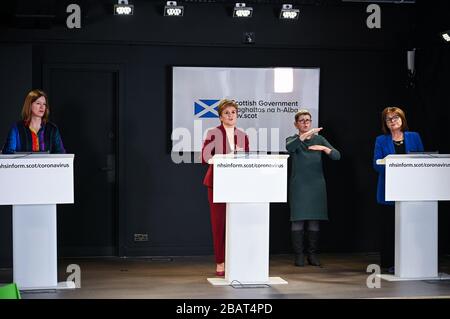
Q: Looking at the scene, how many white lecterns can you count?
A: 3